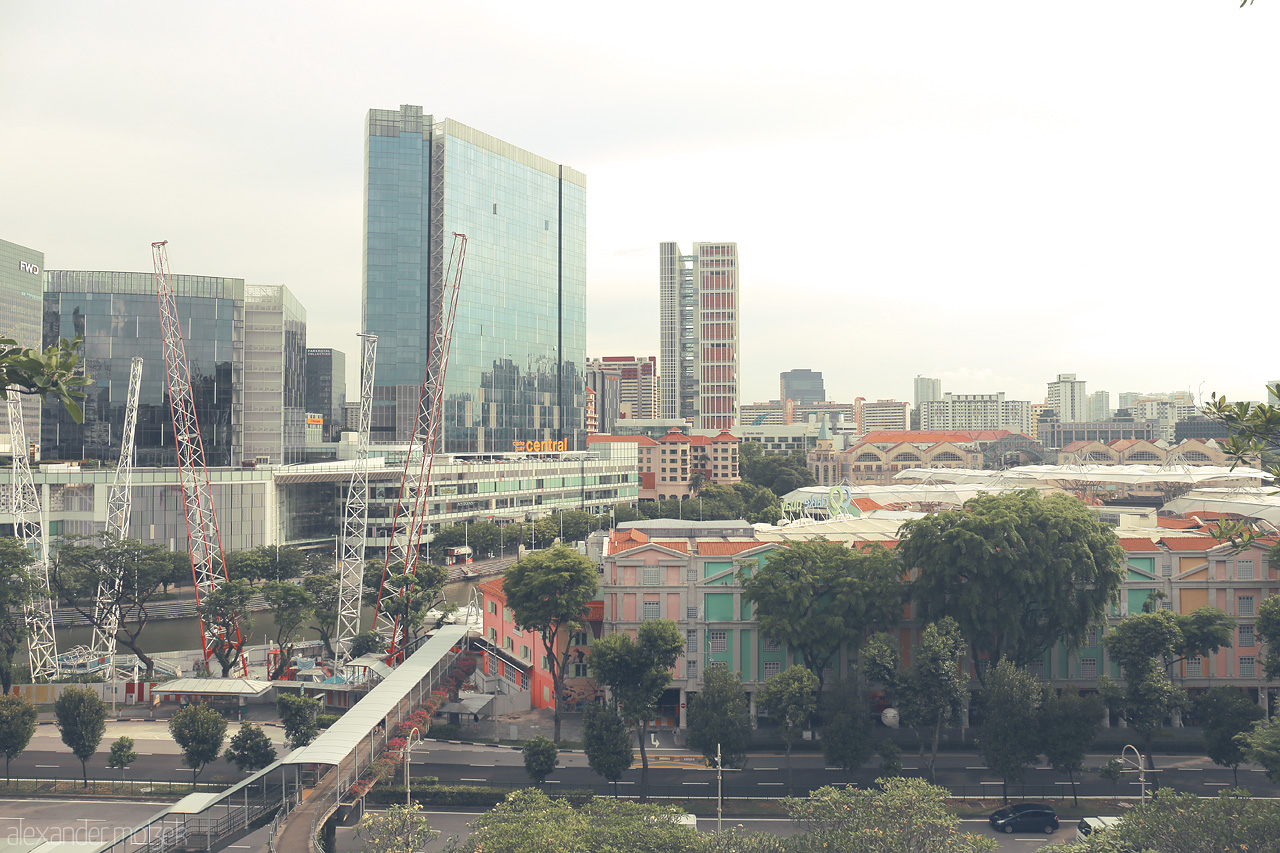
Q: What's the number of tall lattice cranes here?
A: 5